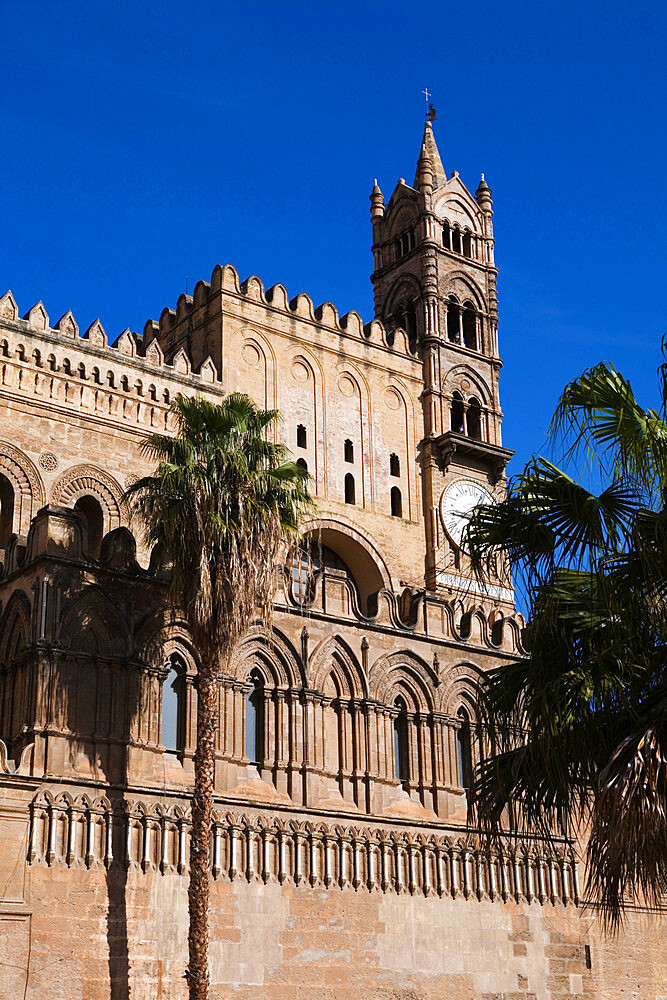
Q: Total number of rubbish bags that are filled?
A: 0